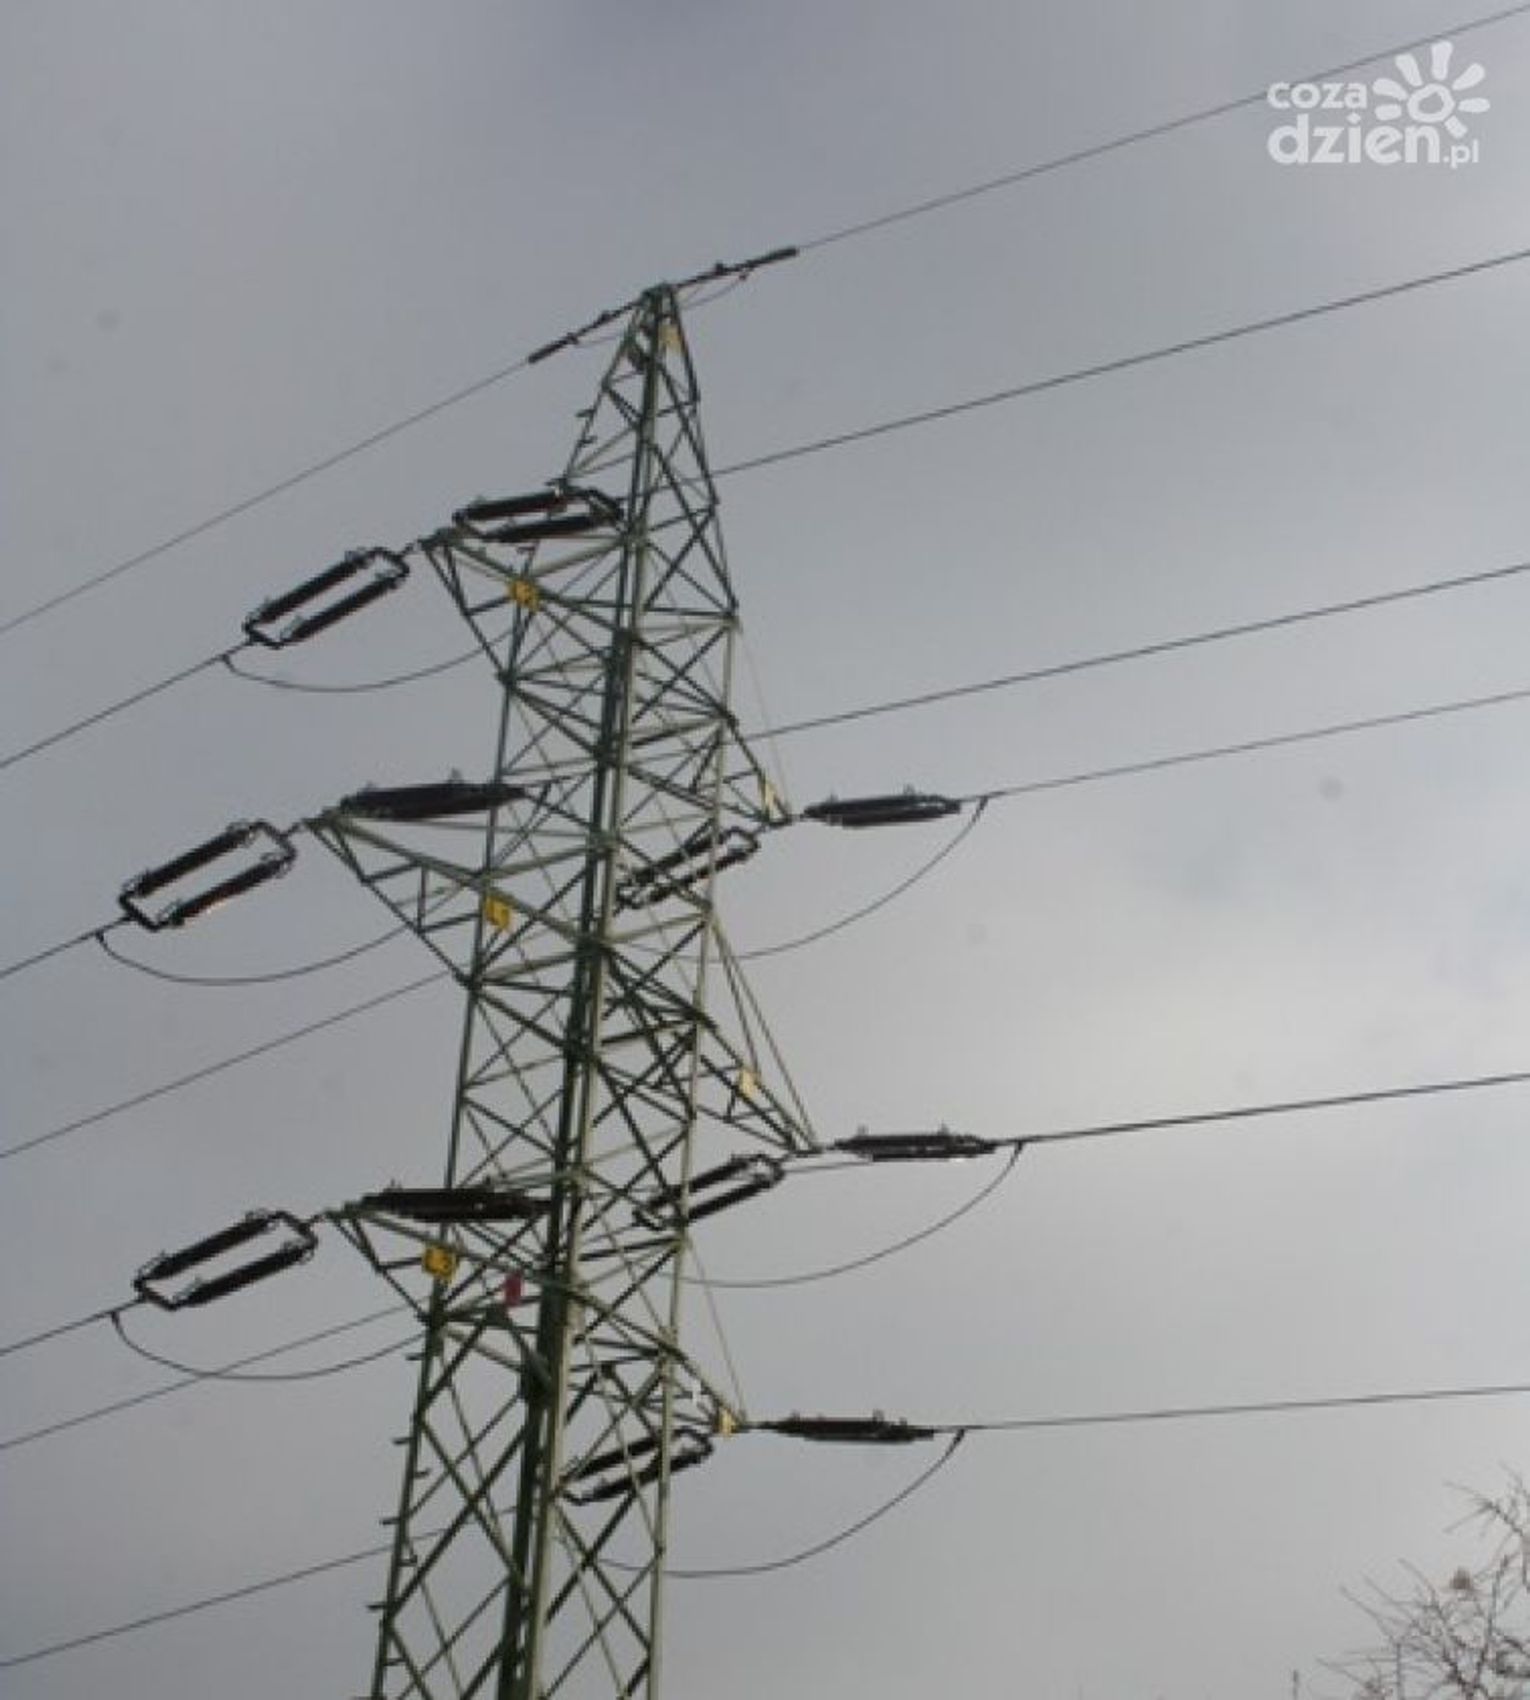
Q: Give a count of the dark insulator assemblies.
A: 12